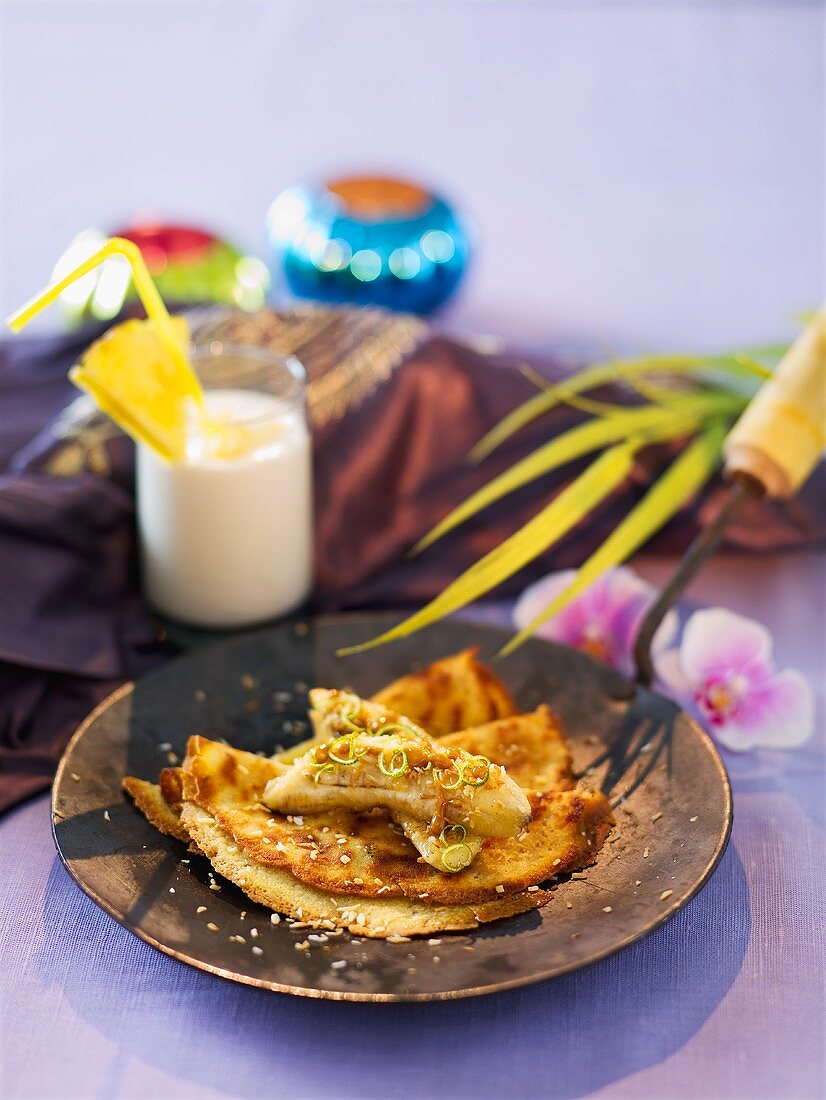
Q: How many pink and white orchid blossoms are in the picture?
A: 2